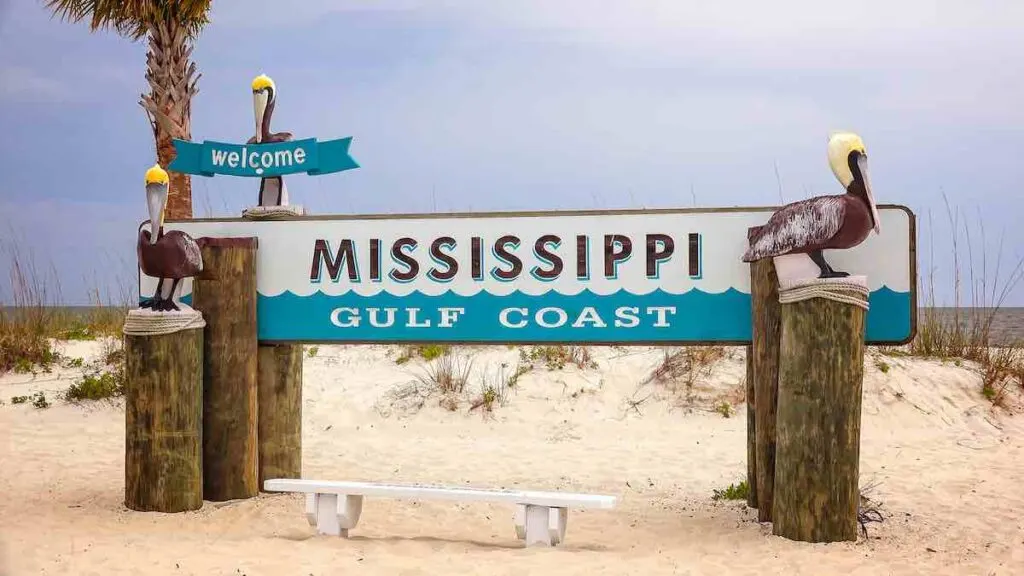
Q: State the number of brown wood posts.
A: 6